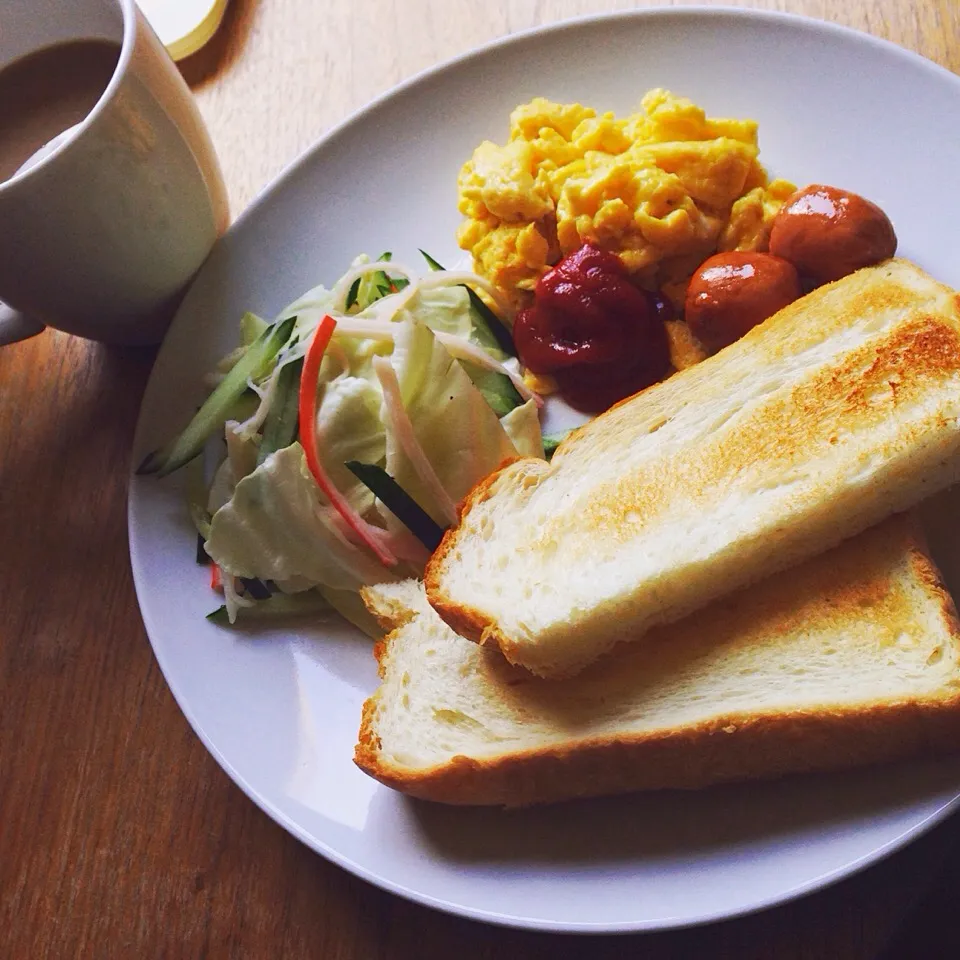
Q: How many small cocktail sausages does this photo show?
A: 2